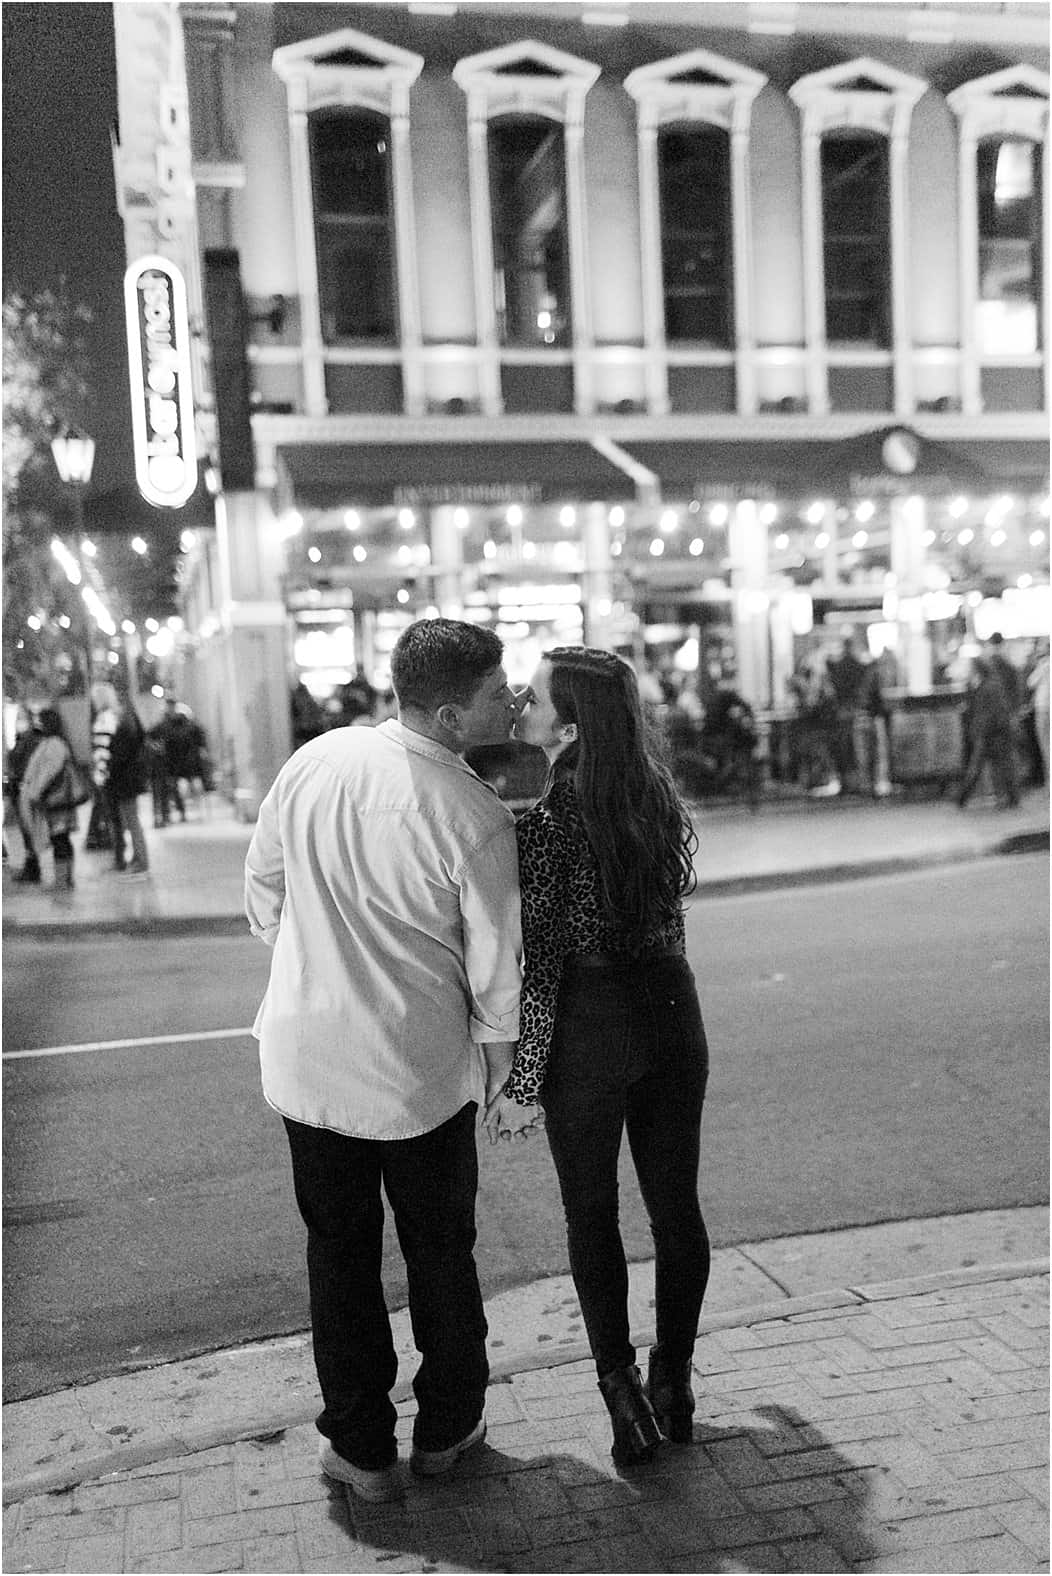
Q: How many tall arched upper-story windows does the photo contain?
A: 5